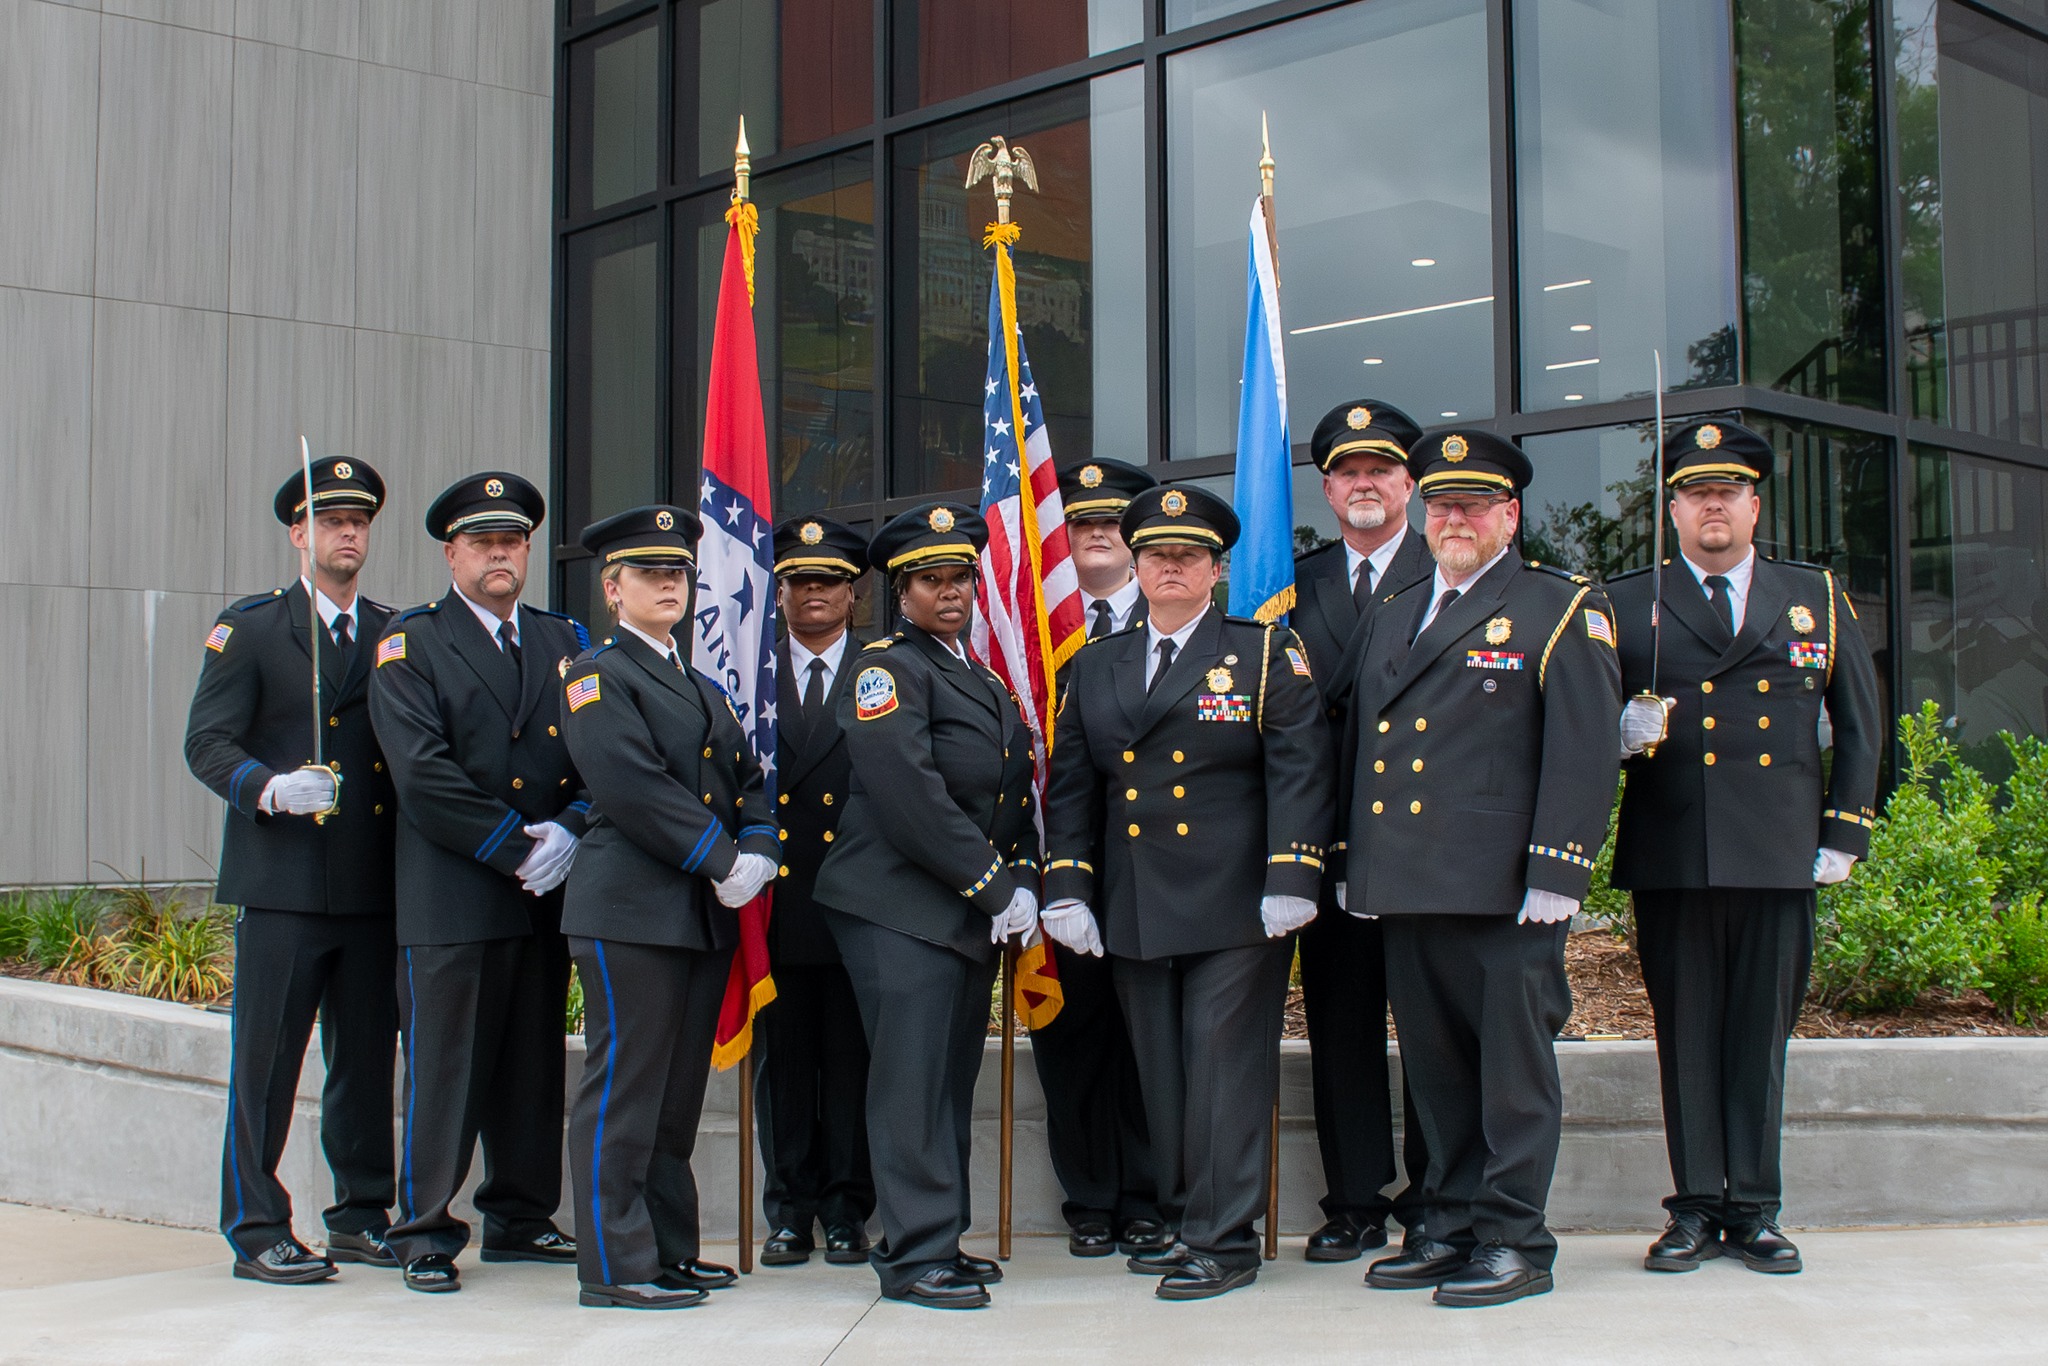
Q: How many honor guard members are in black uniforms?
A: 10